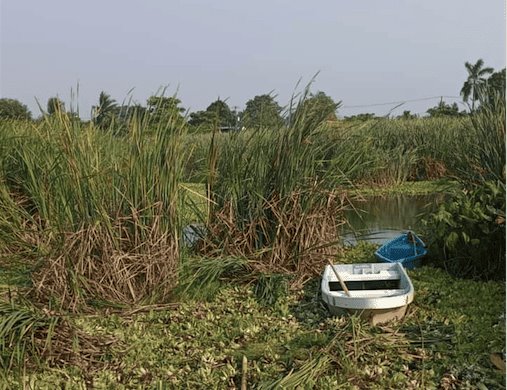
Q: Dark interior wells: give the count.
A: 1